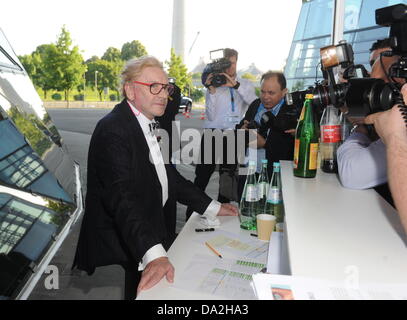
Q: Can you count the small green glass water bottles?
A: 3